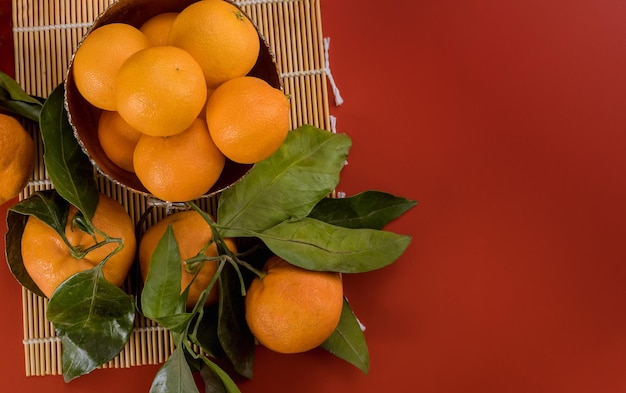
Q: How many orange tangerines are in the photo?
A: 11